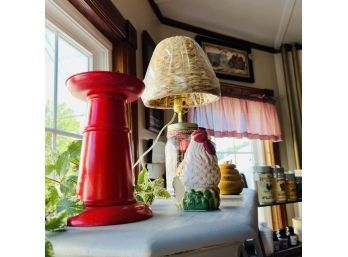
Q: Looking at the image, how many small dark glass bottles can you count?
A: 3